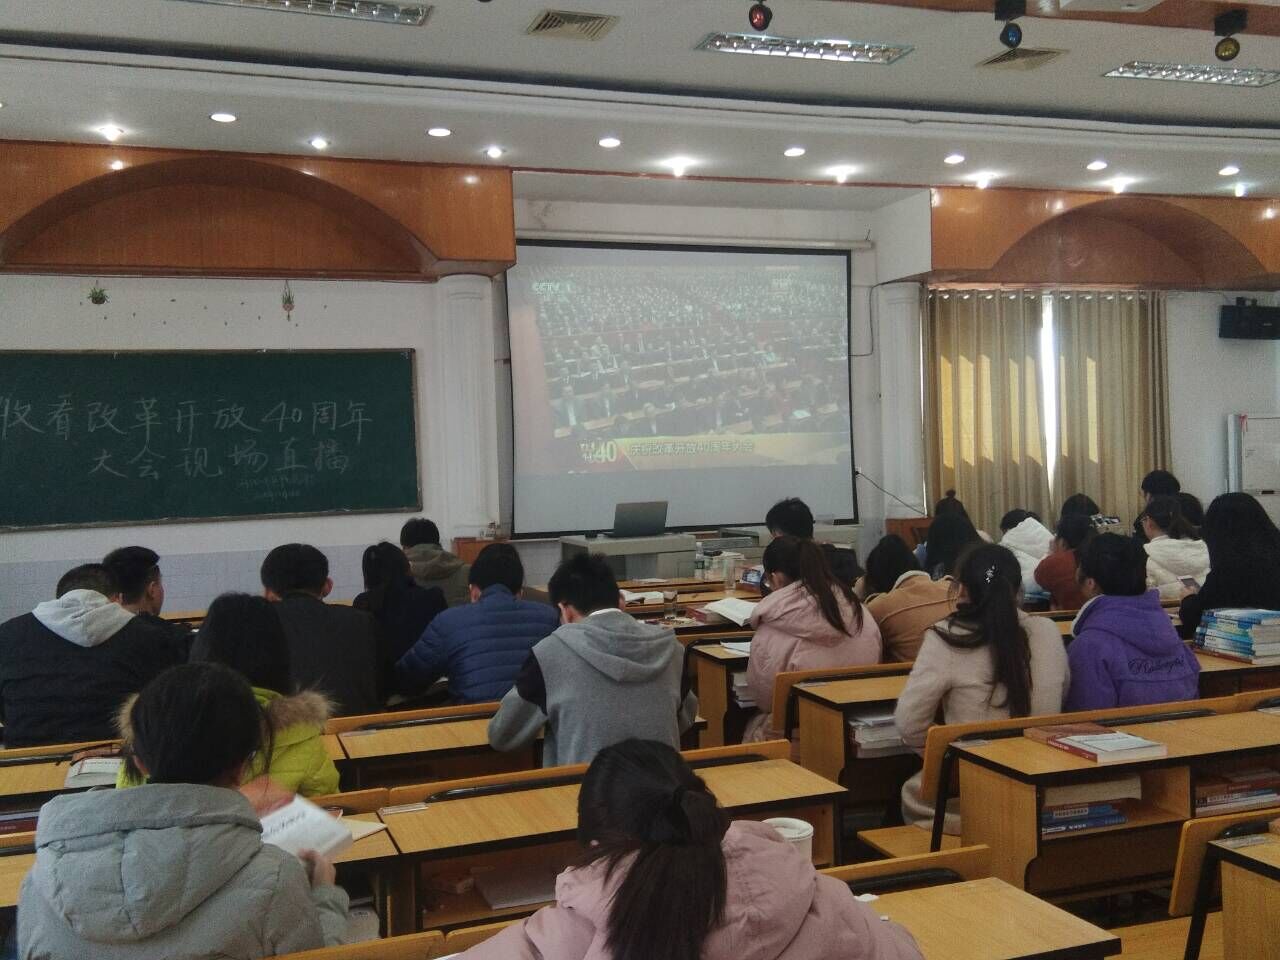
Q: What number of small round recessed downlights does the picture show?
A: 15